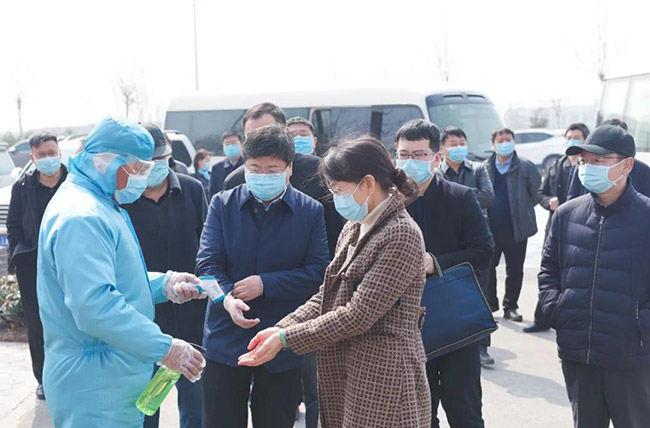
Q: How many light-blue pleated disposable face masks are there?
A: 13